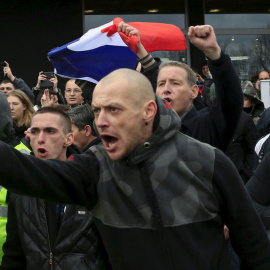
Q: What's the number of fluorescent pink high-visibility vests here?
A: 0